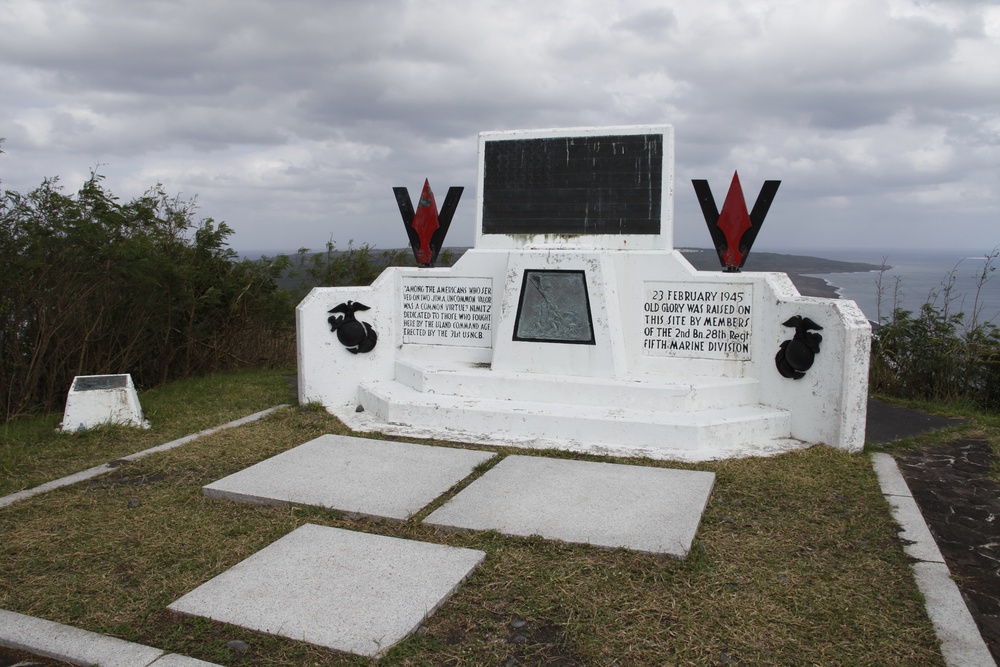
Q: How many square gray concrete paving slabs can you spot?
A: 3